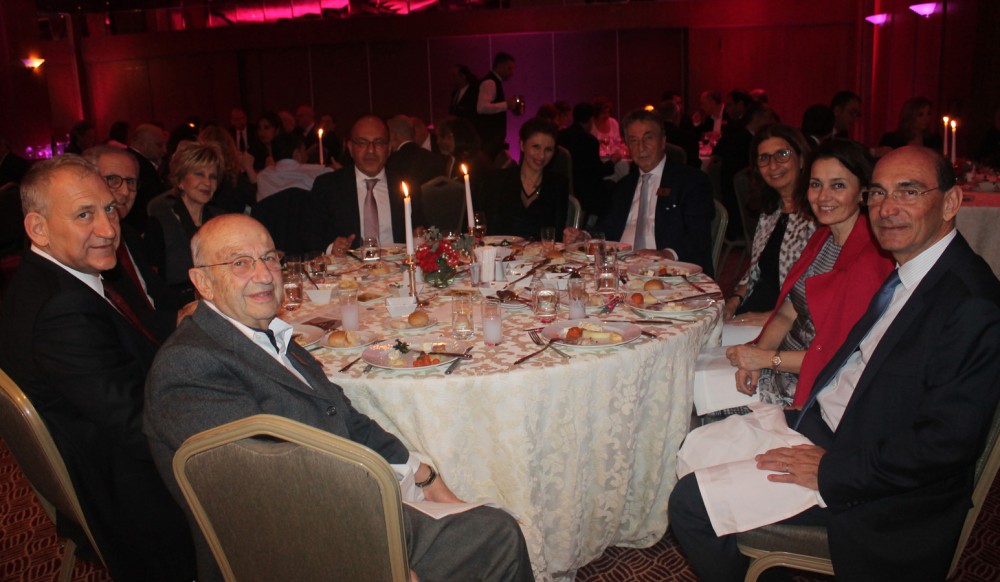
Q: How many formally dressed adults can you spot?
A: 10